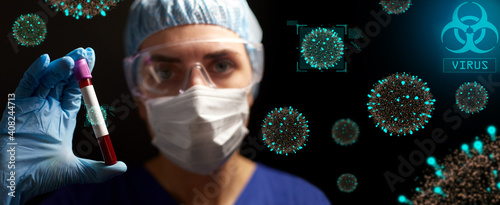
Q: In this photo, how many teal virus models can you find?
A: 11